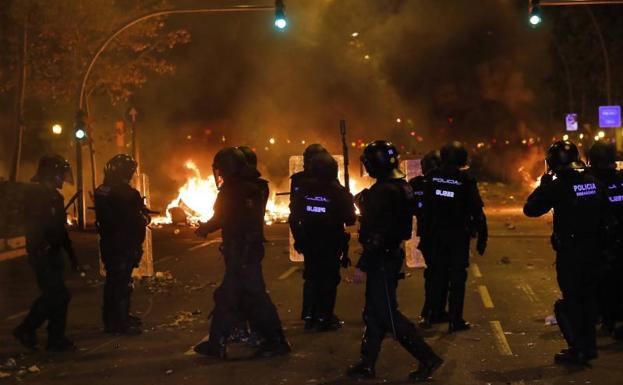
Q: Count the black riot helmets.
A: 11